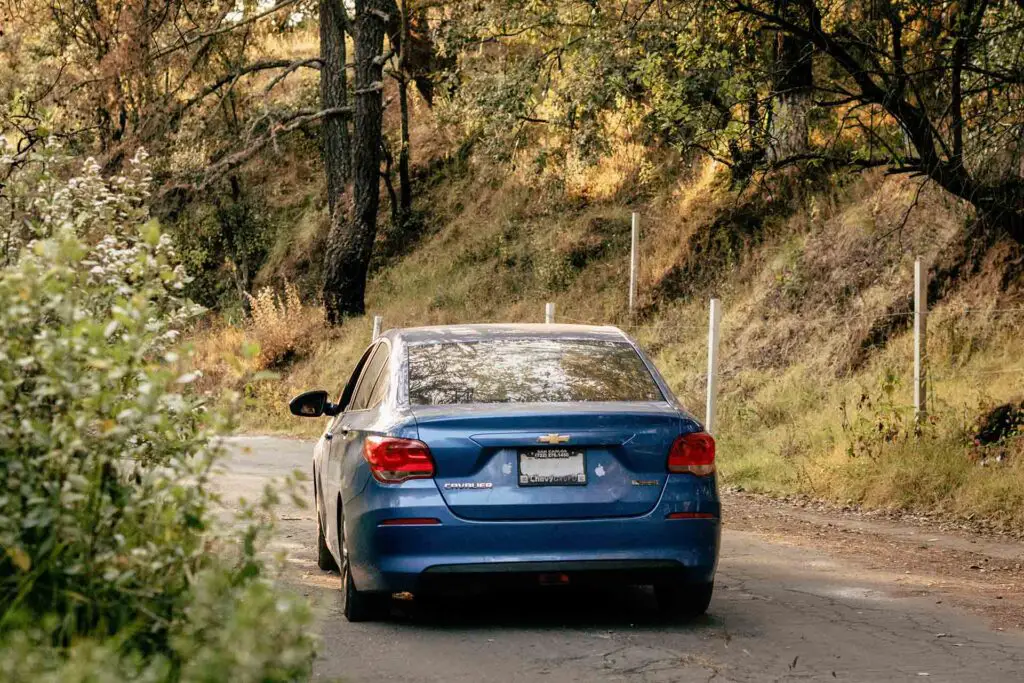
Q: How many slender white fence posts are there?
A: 5